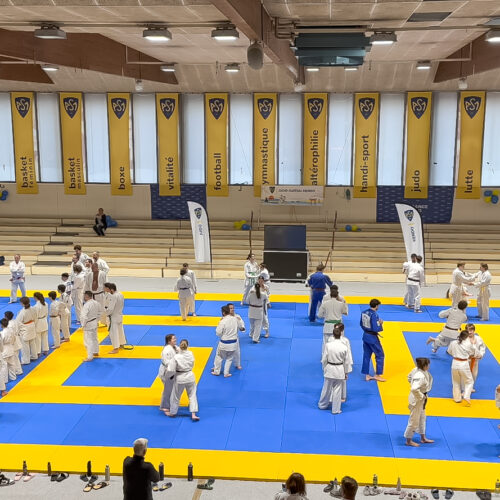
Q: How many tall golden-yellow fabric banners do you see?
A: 10